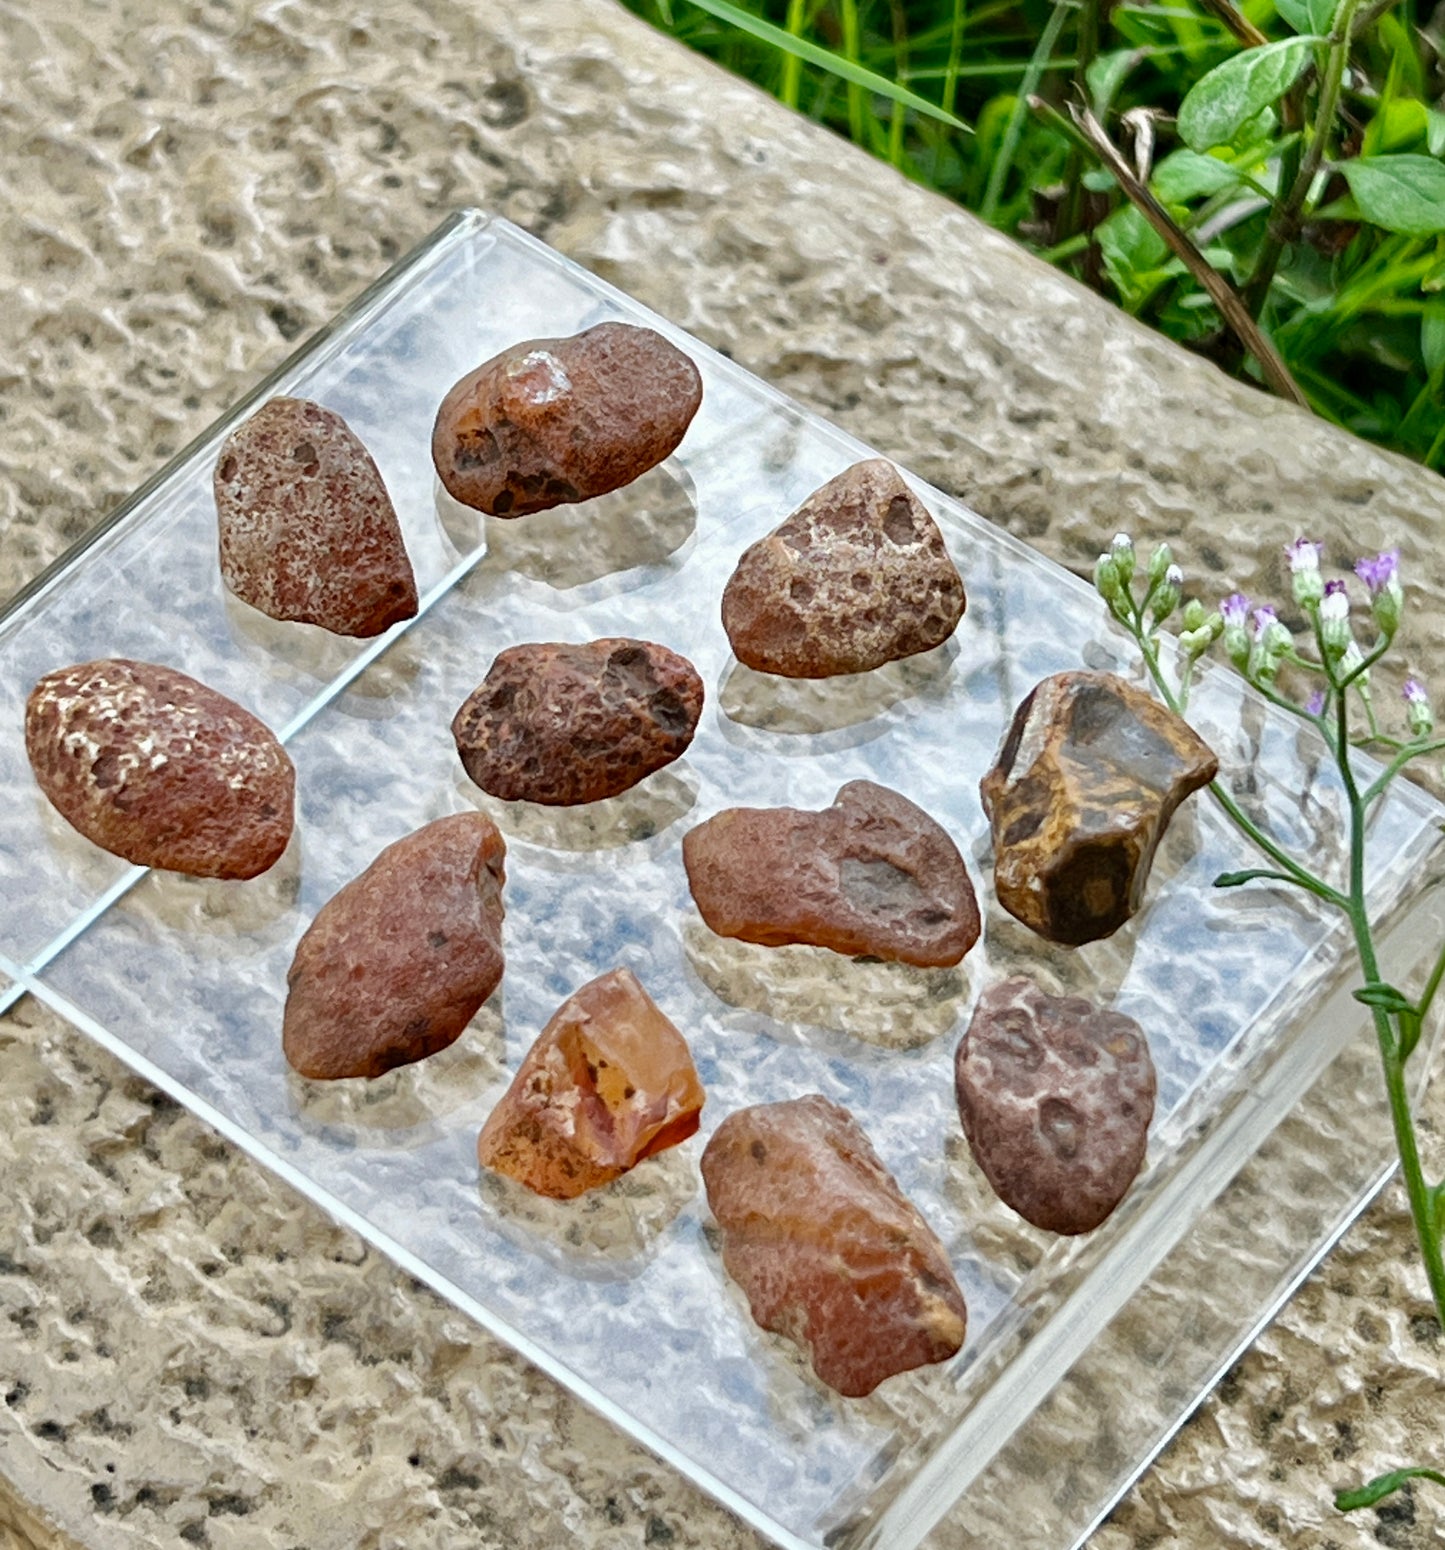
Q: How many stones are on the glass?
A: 11